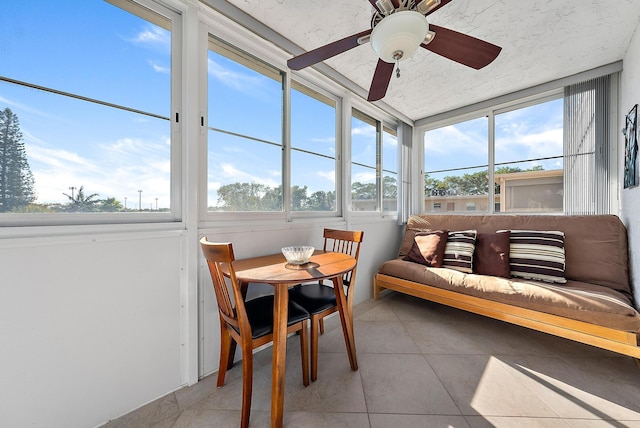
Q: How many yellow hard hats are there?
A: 0